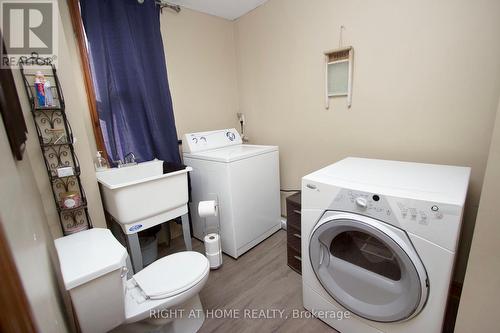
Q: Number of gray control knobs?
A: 1